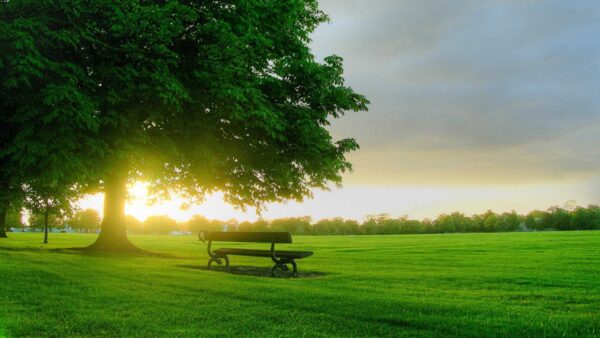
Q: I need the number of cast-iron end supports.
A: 2